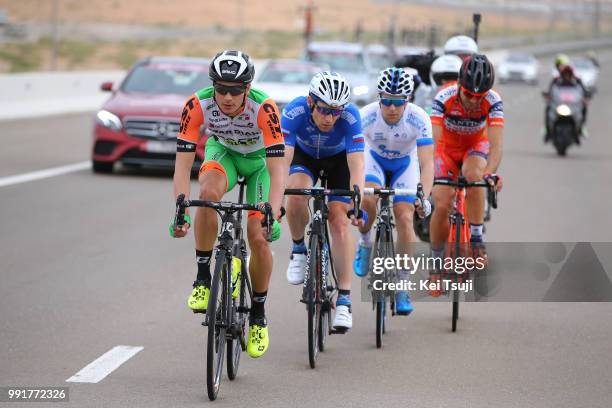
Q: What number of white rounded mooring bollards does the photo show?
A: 0